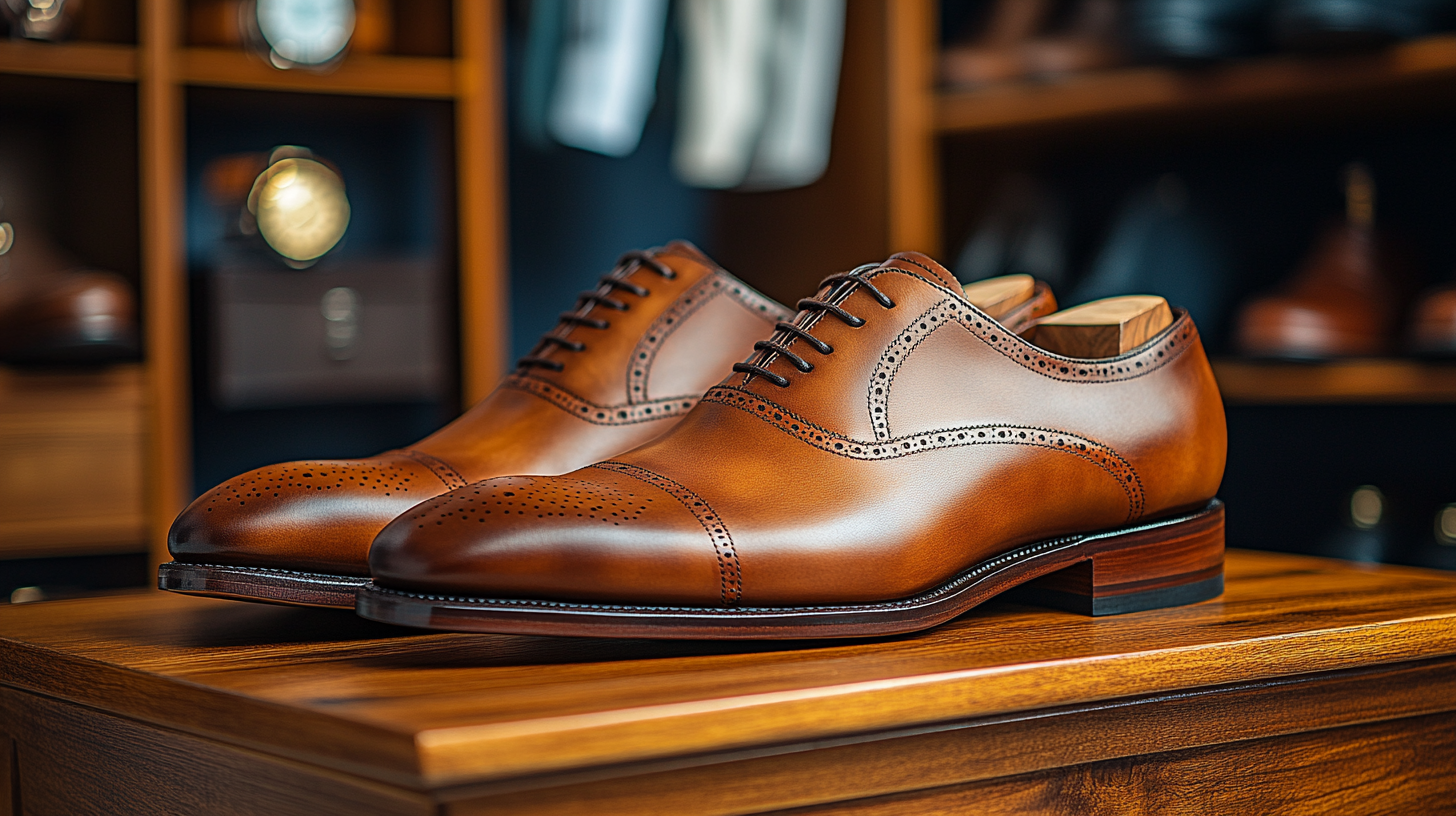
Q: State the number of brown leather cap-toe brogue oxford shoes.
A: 2